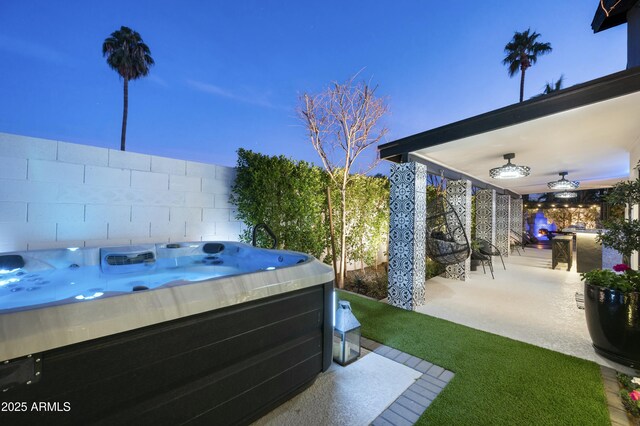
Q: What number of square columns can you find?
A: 5